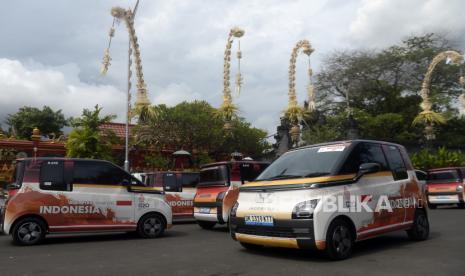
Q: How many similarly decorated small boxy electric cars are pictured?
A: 5